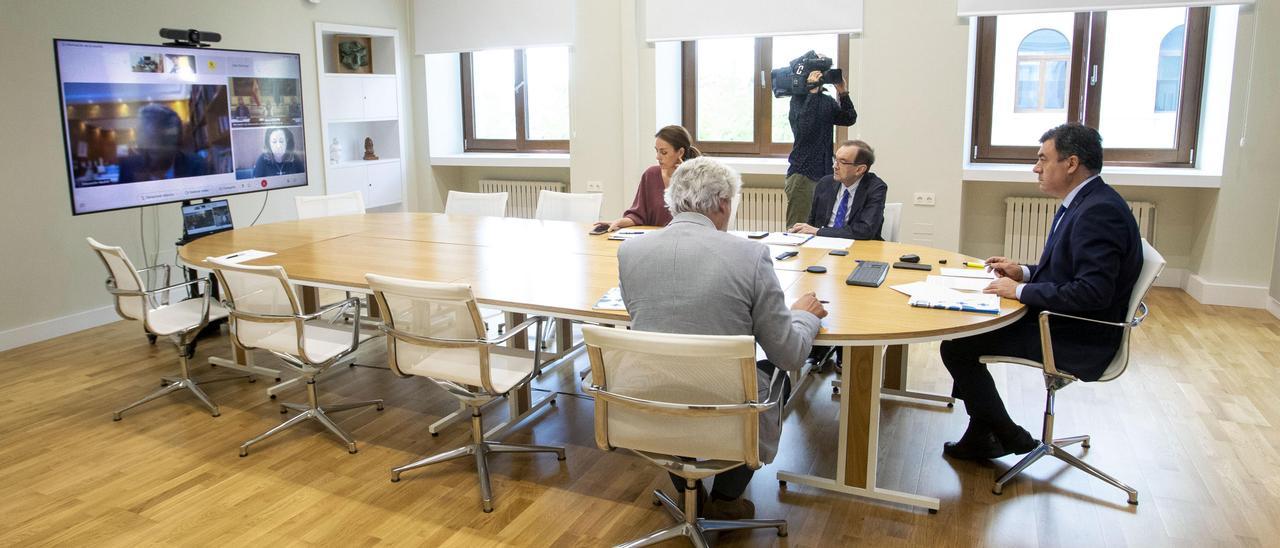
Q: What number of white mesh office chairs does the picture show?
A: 9